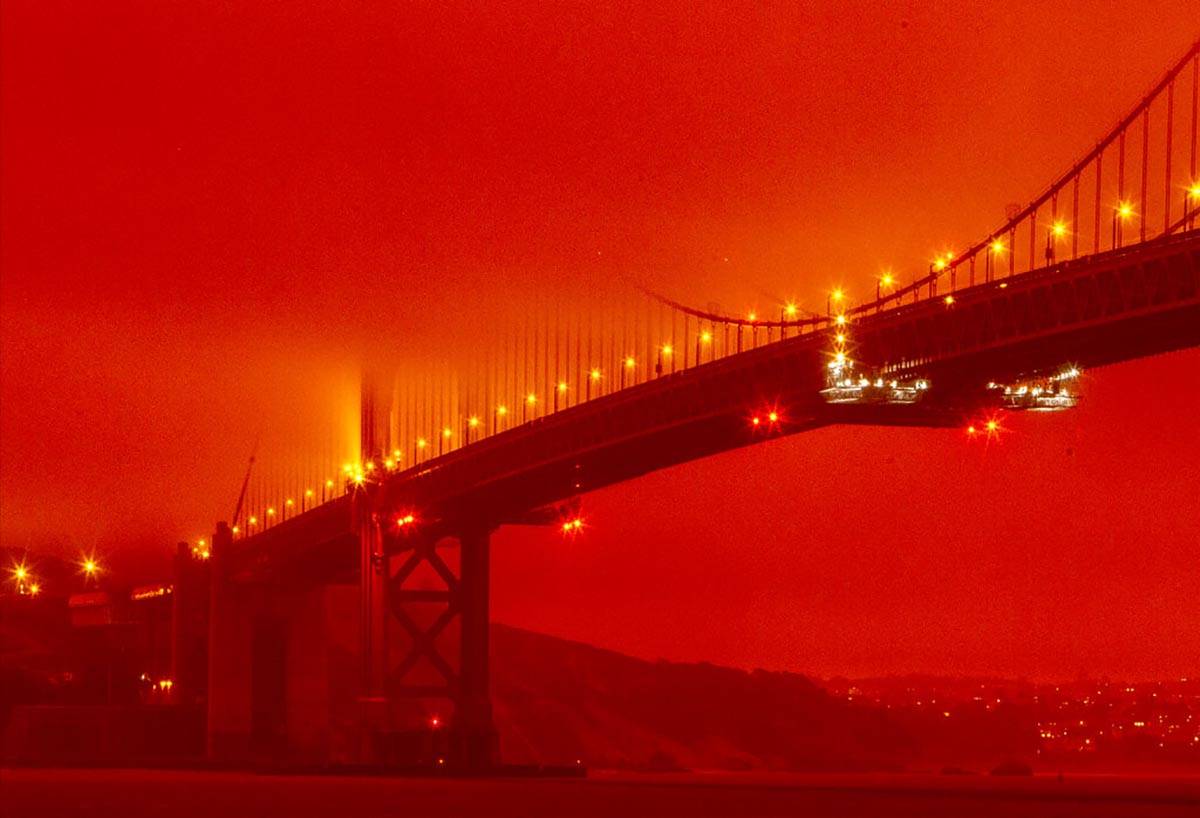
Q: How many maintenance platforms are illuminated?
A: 2